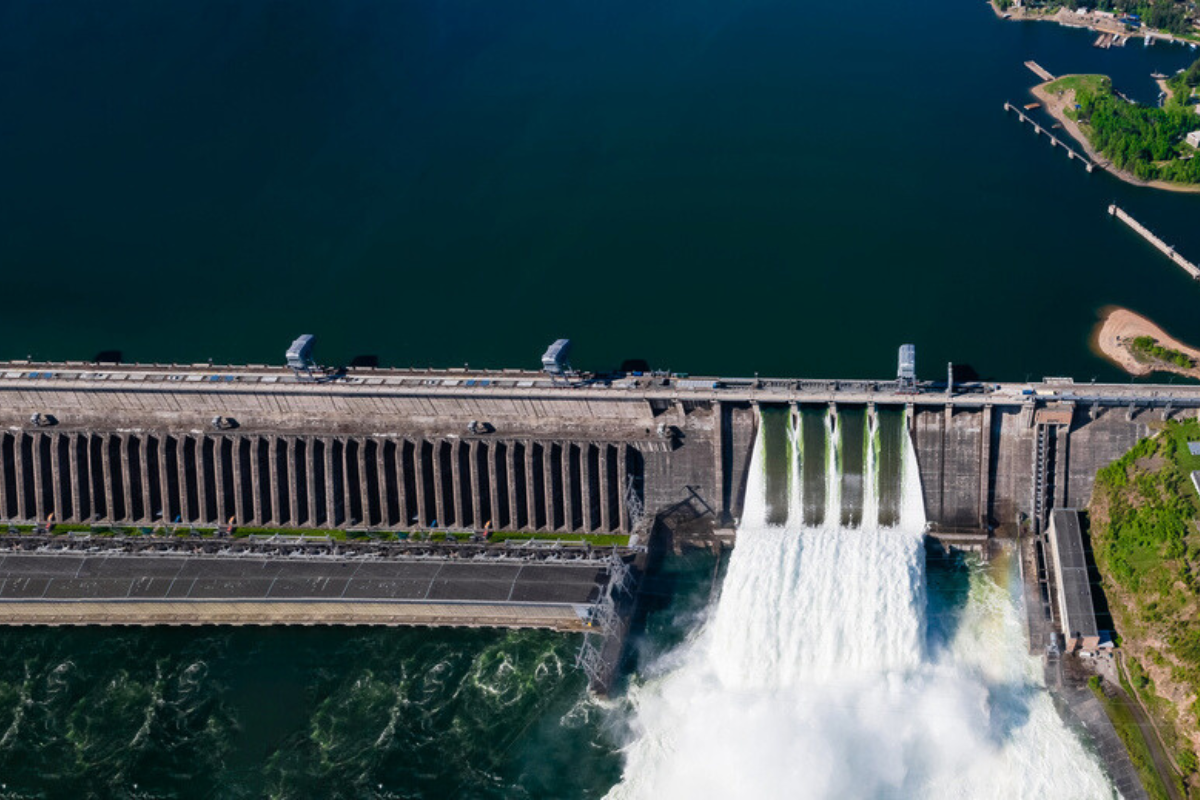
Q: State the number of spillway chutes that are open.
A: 4